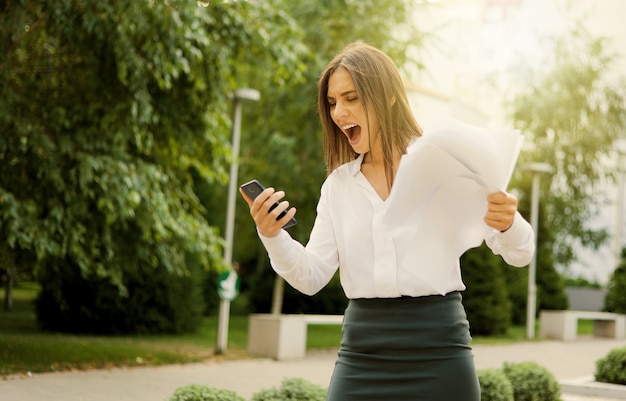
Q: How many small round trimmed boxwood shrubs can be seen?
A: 5